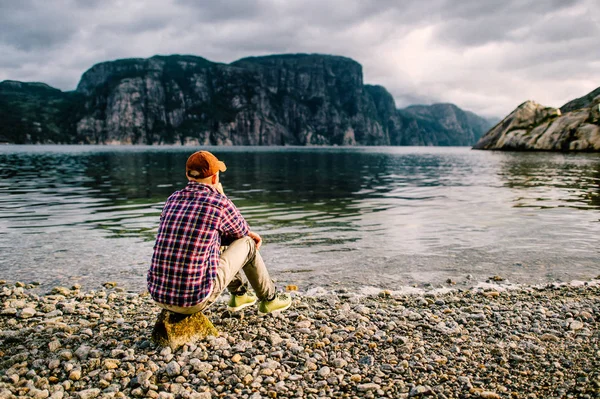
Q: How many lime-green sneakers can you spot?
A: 2